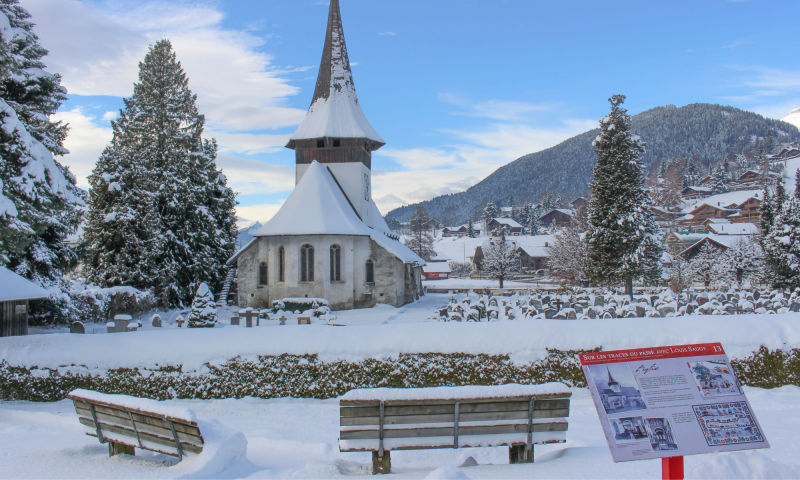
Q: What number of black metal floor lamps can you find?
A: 0